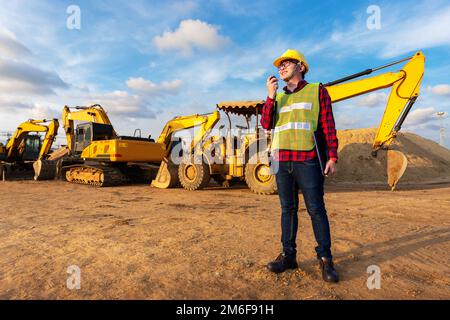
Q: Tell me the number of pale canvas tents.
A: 0